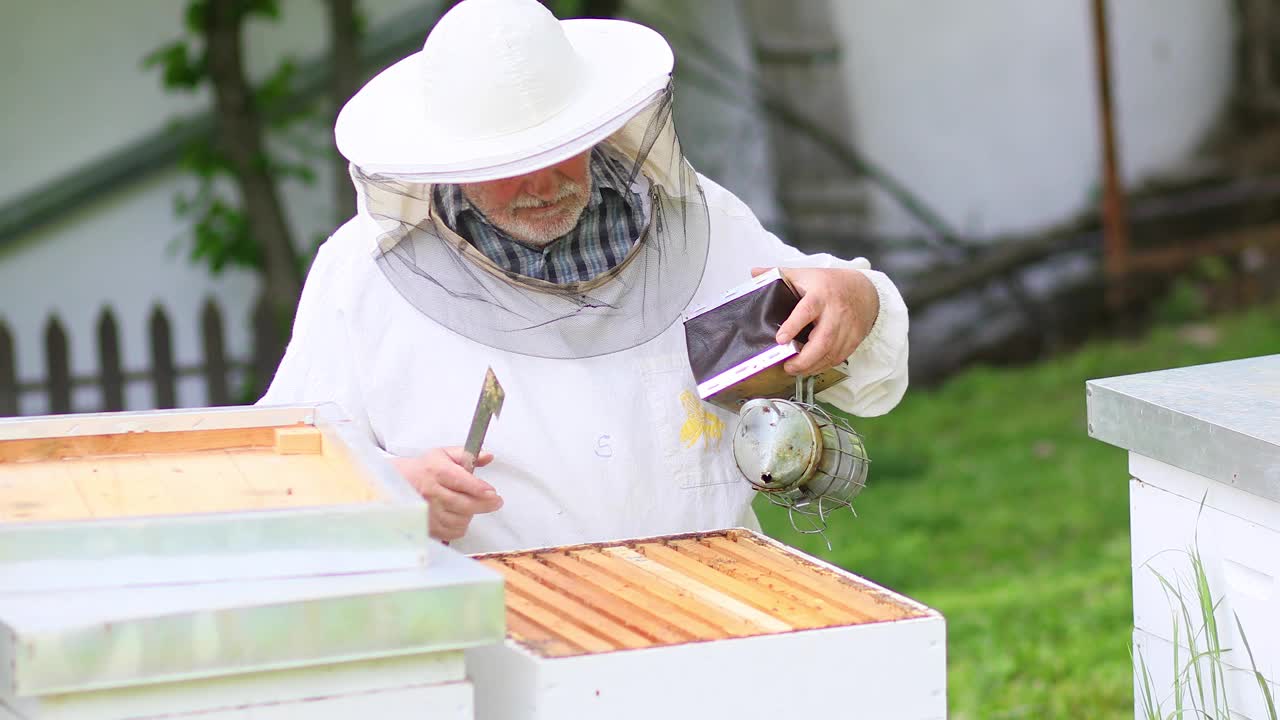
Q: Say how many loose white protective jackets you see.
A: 1